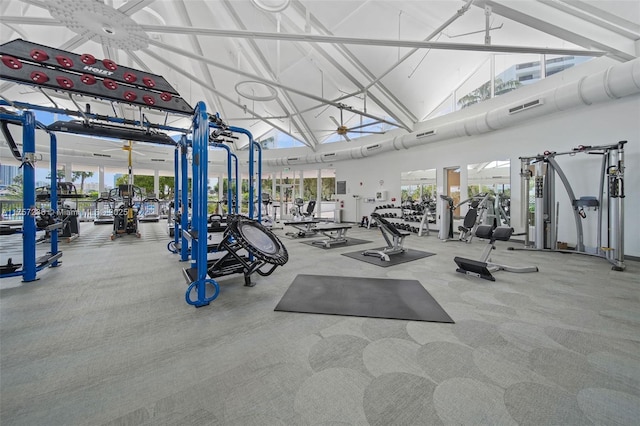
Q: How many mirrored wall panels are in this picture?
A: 2